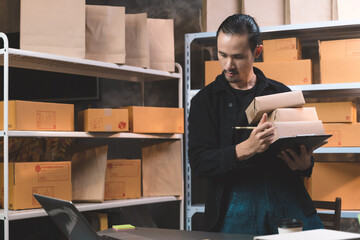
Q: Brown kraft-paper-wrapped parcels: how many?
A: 3